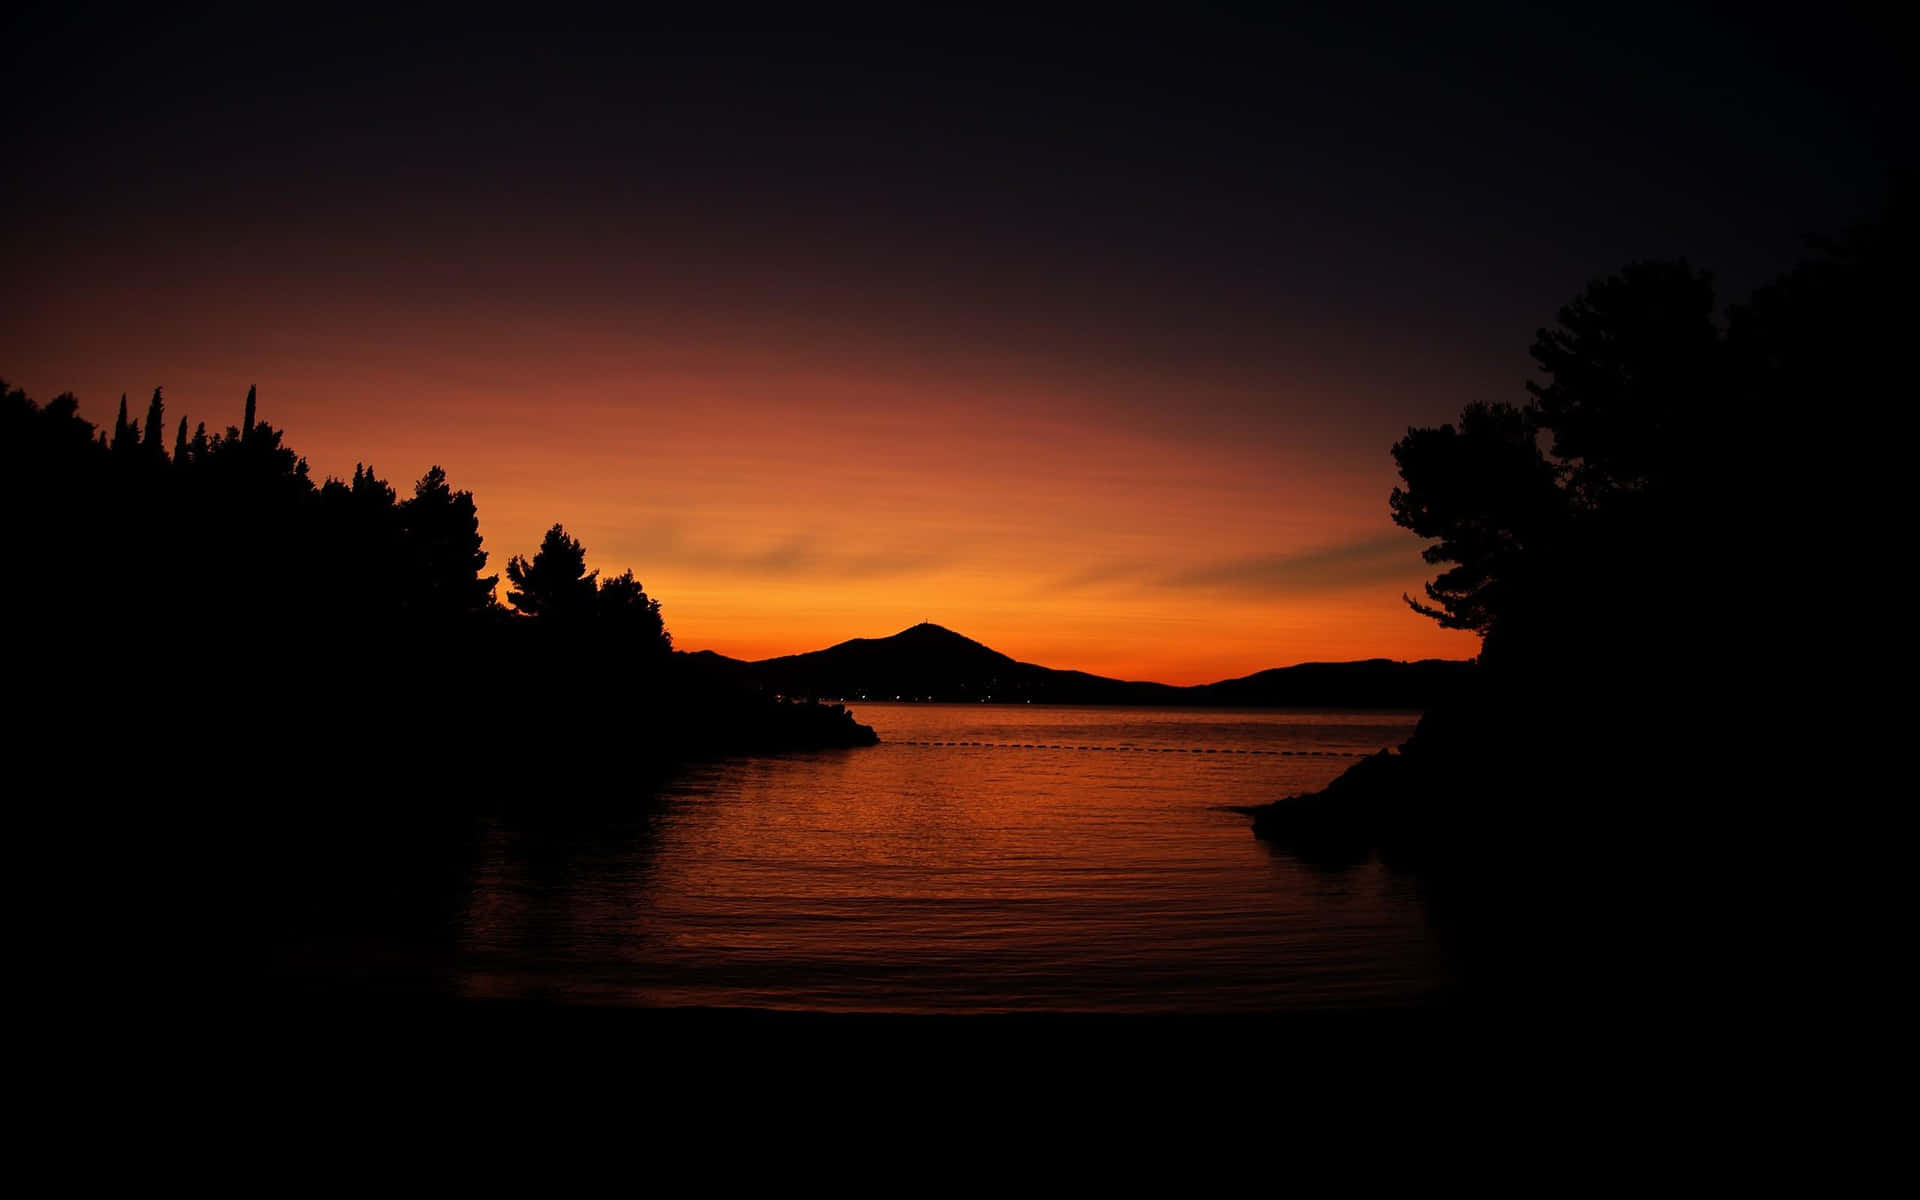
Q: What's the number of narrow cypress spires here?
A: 4